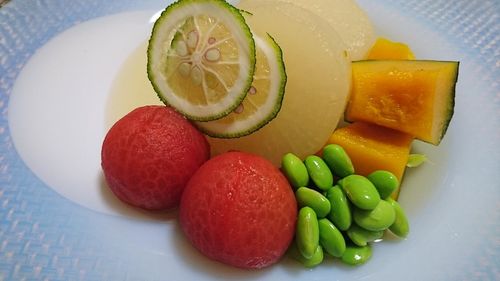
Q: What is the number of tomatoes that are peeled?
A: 2